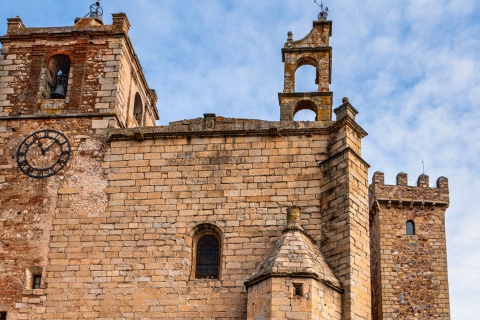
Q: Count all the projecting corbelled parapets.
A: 1